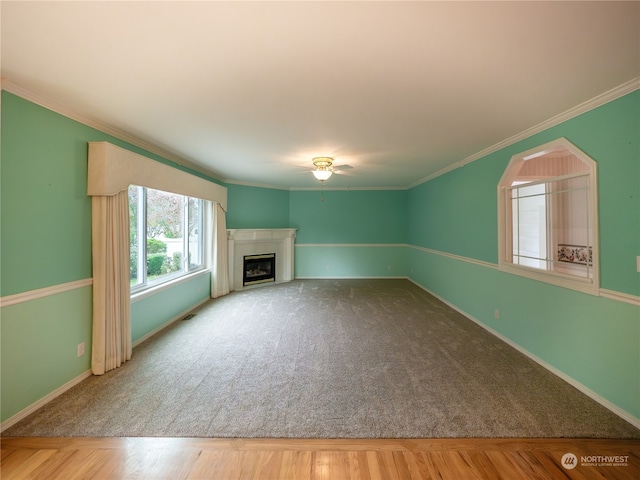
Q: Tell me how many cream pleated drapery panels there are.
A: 2